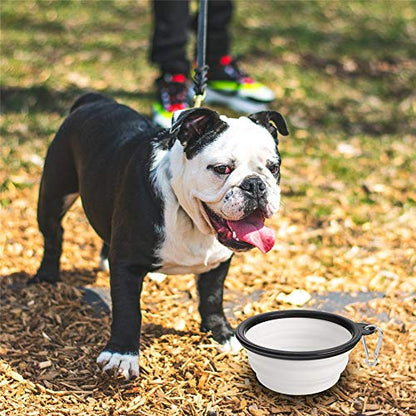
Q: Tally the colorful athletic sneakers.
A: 2